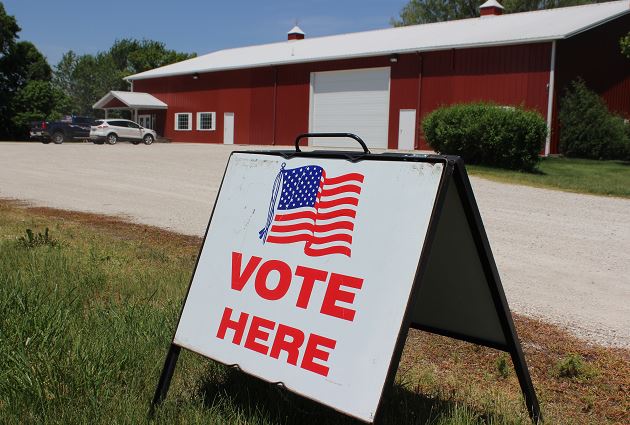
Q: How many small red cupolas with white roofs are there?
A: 2